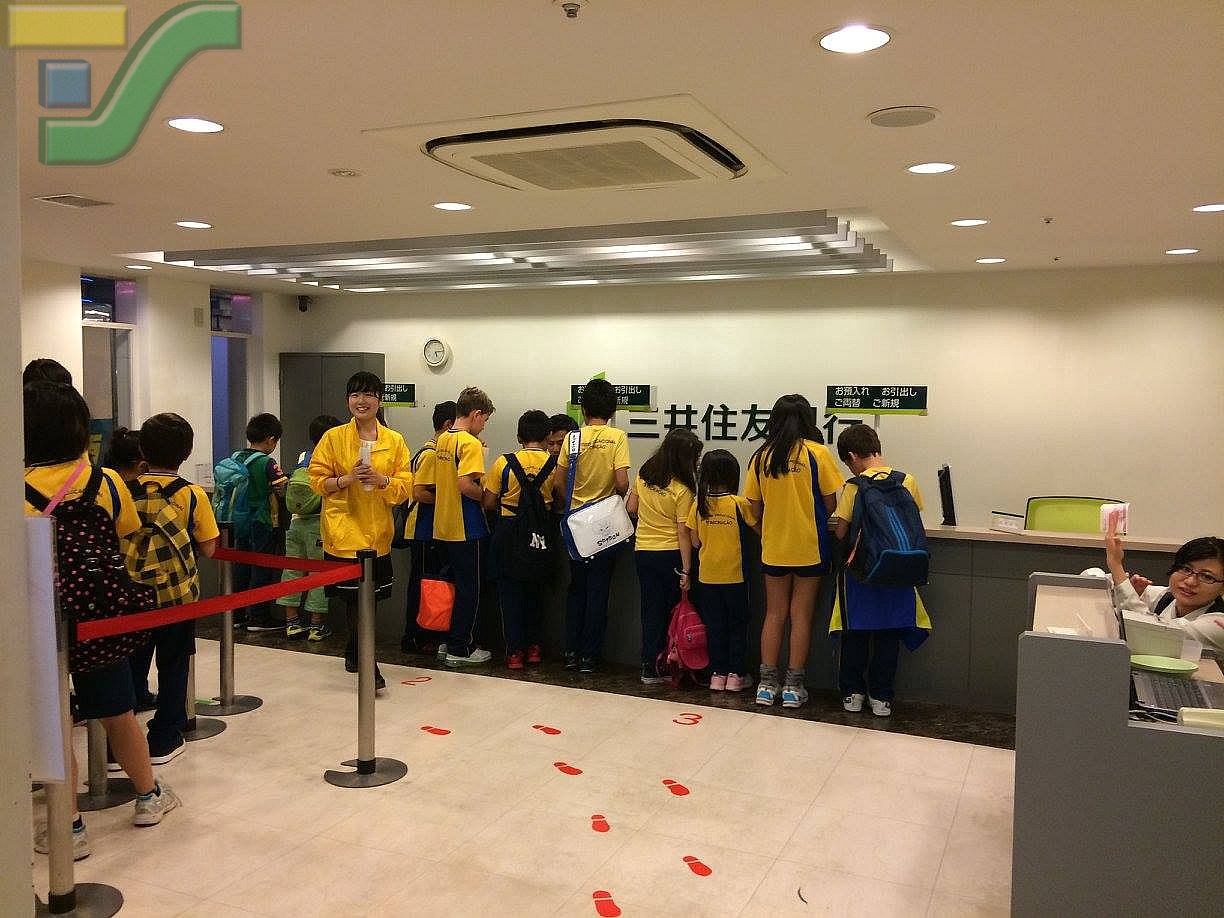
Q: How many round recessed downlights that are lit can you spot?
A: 10